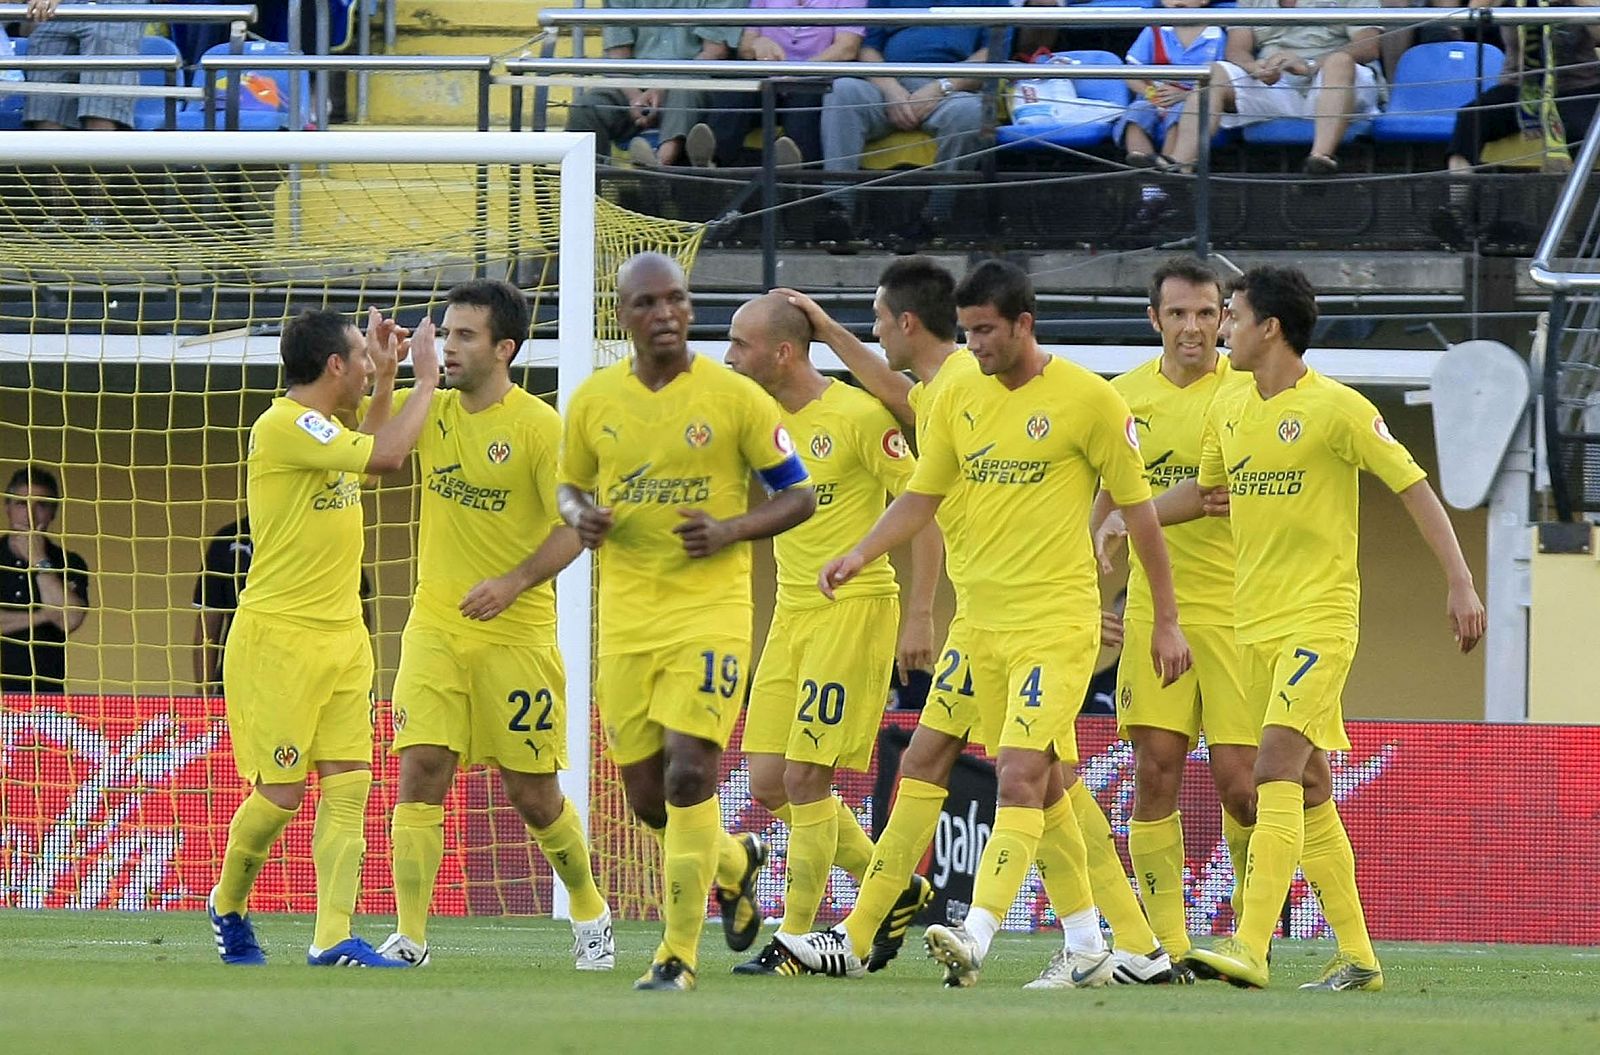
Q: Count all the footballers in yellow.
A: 8